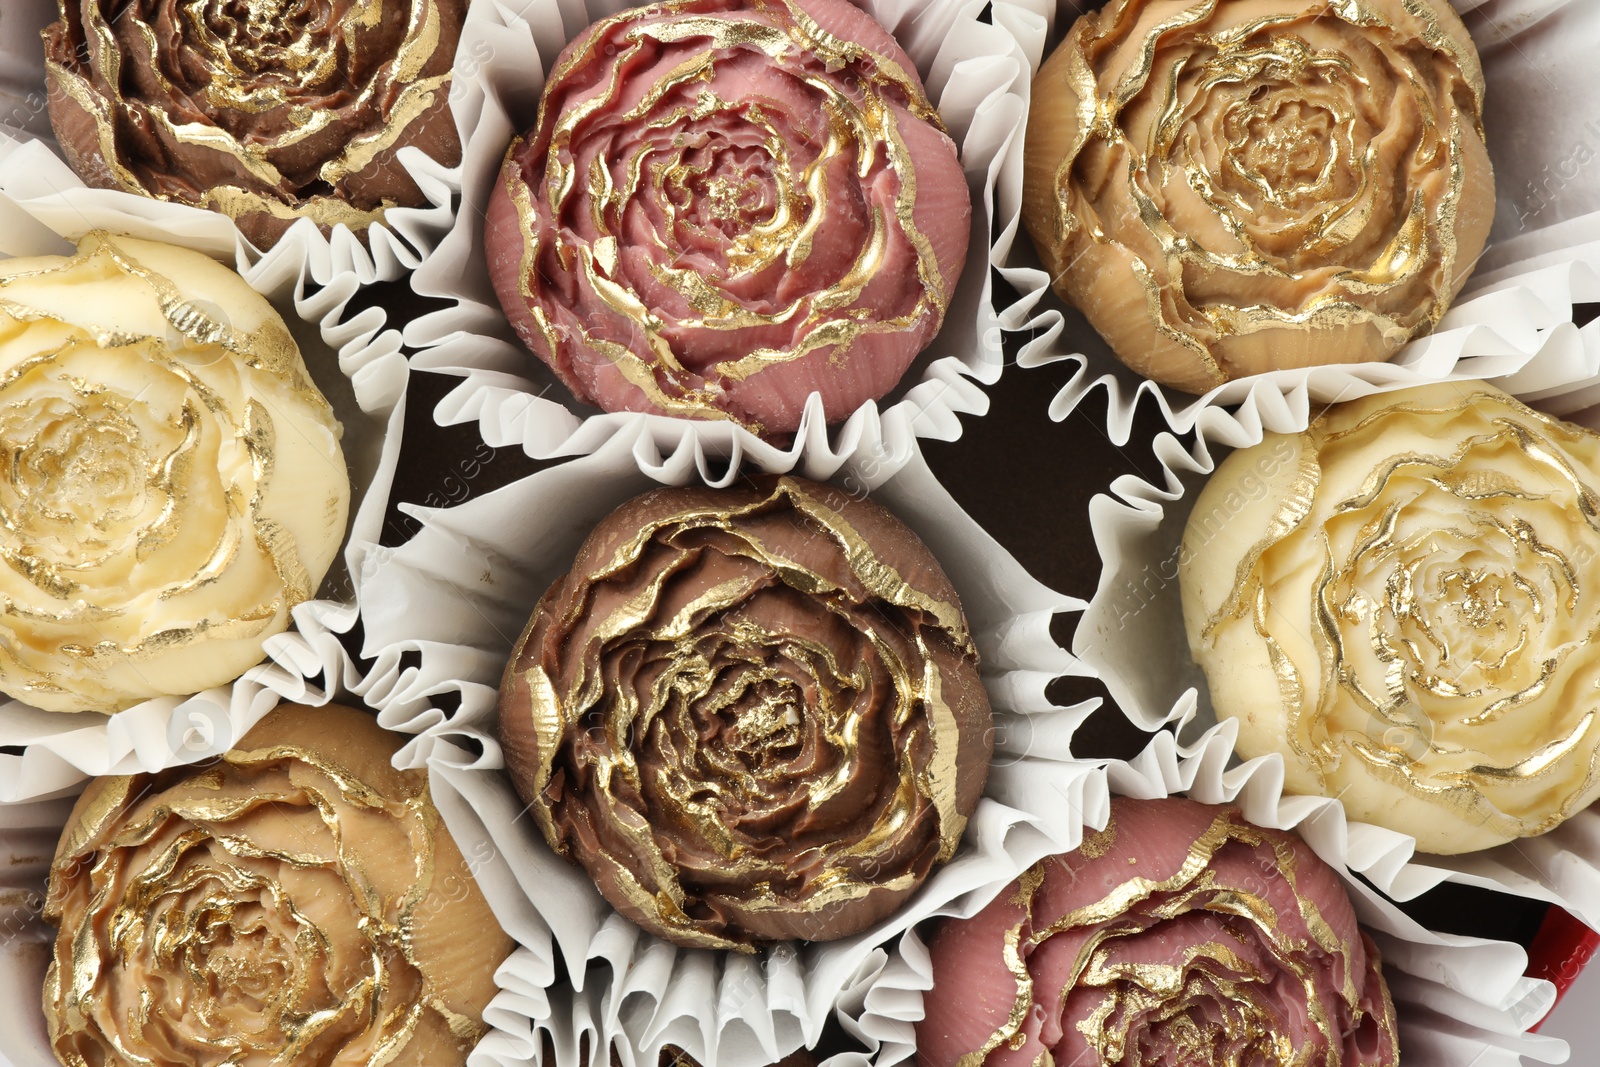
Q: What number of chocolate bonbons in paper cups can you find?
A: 8